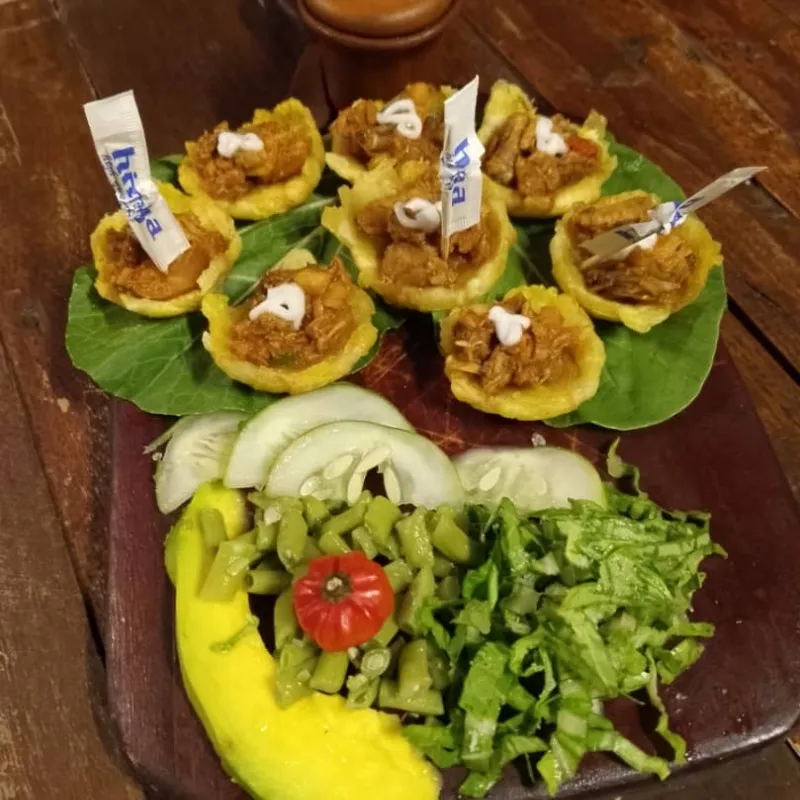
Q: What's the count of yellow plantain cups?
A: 8